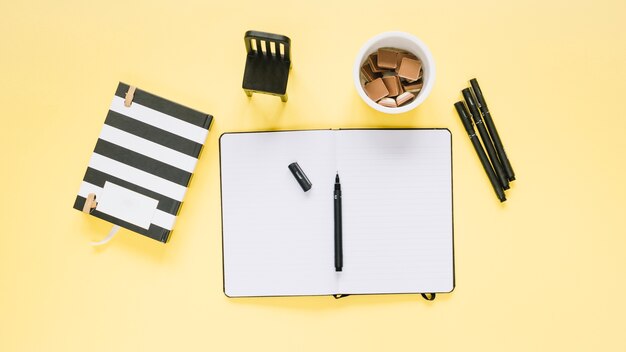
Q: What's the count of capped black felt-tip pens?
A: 3